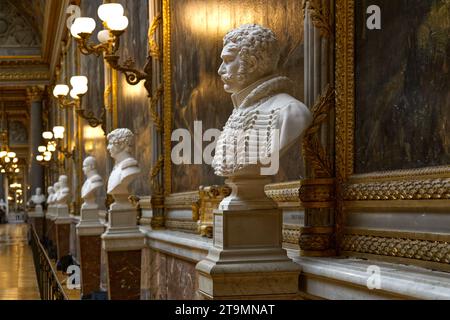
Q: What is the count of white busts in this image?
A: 7